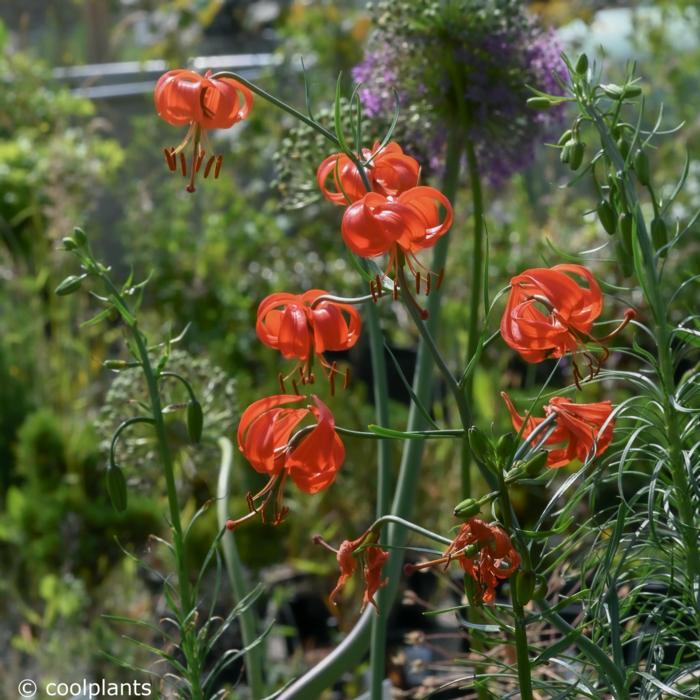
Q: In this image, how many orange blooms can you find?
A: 9